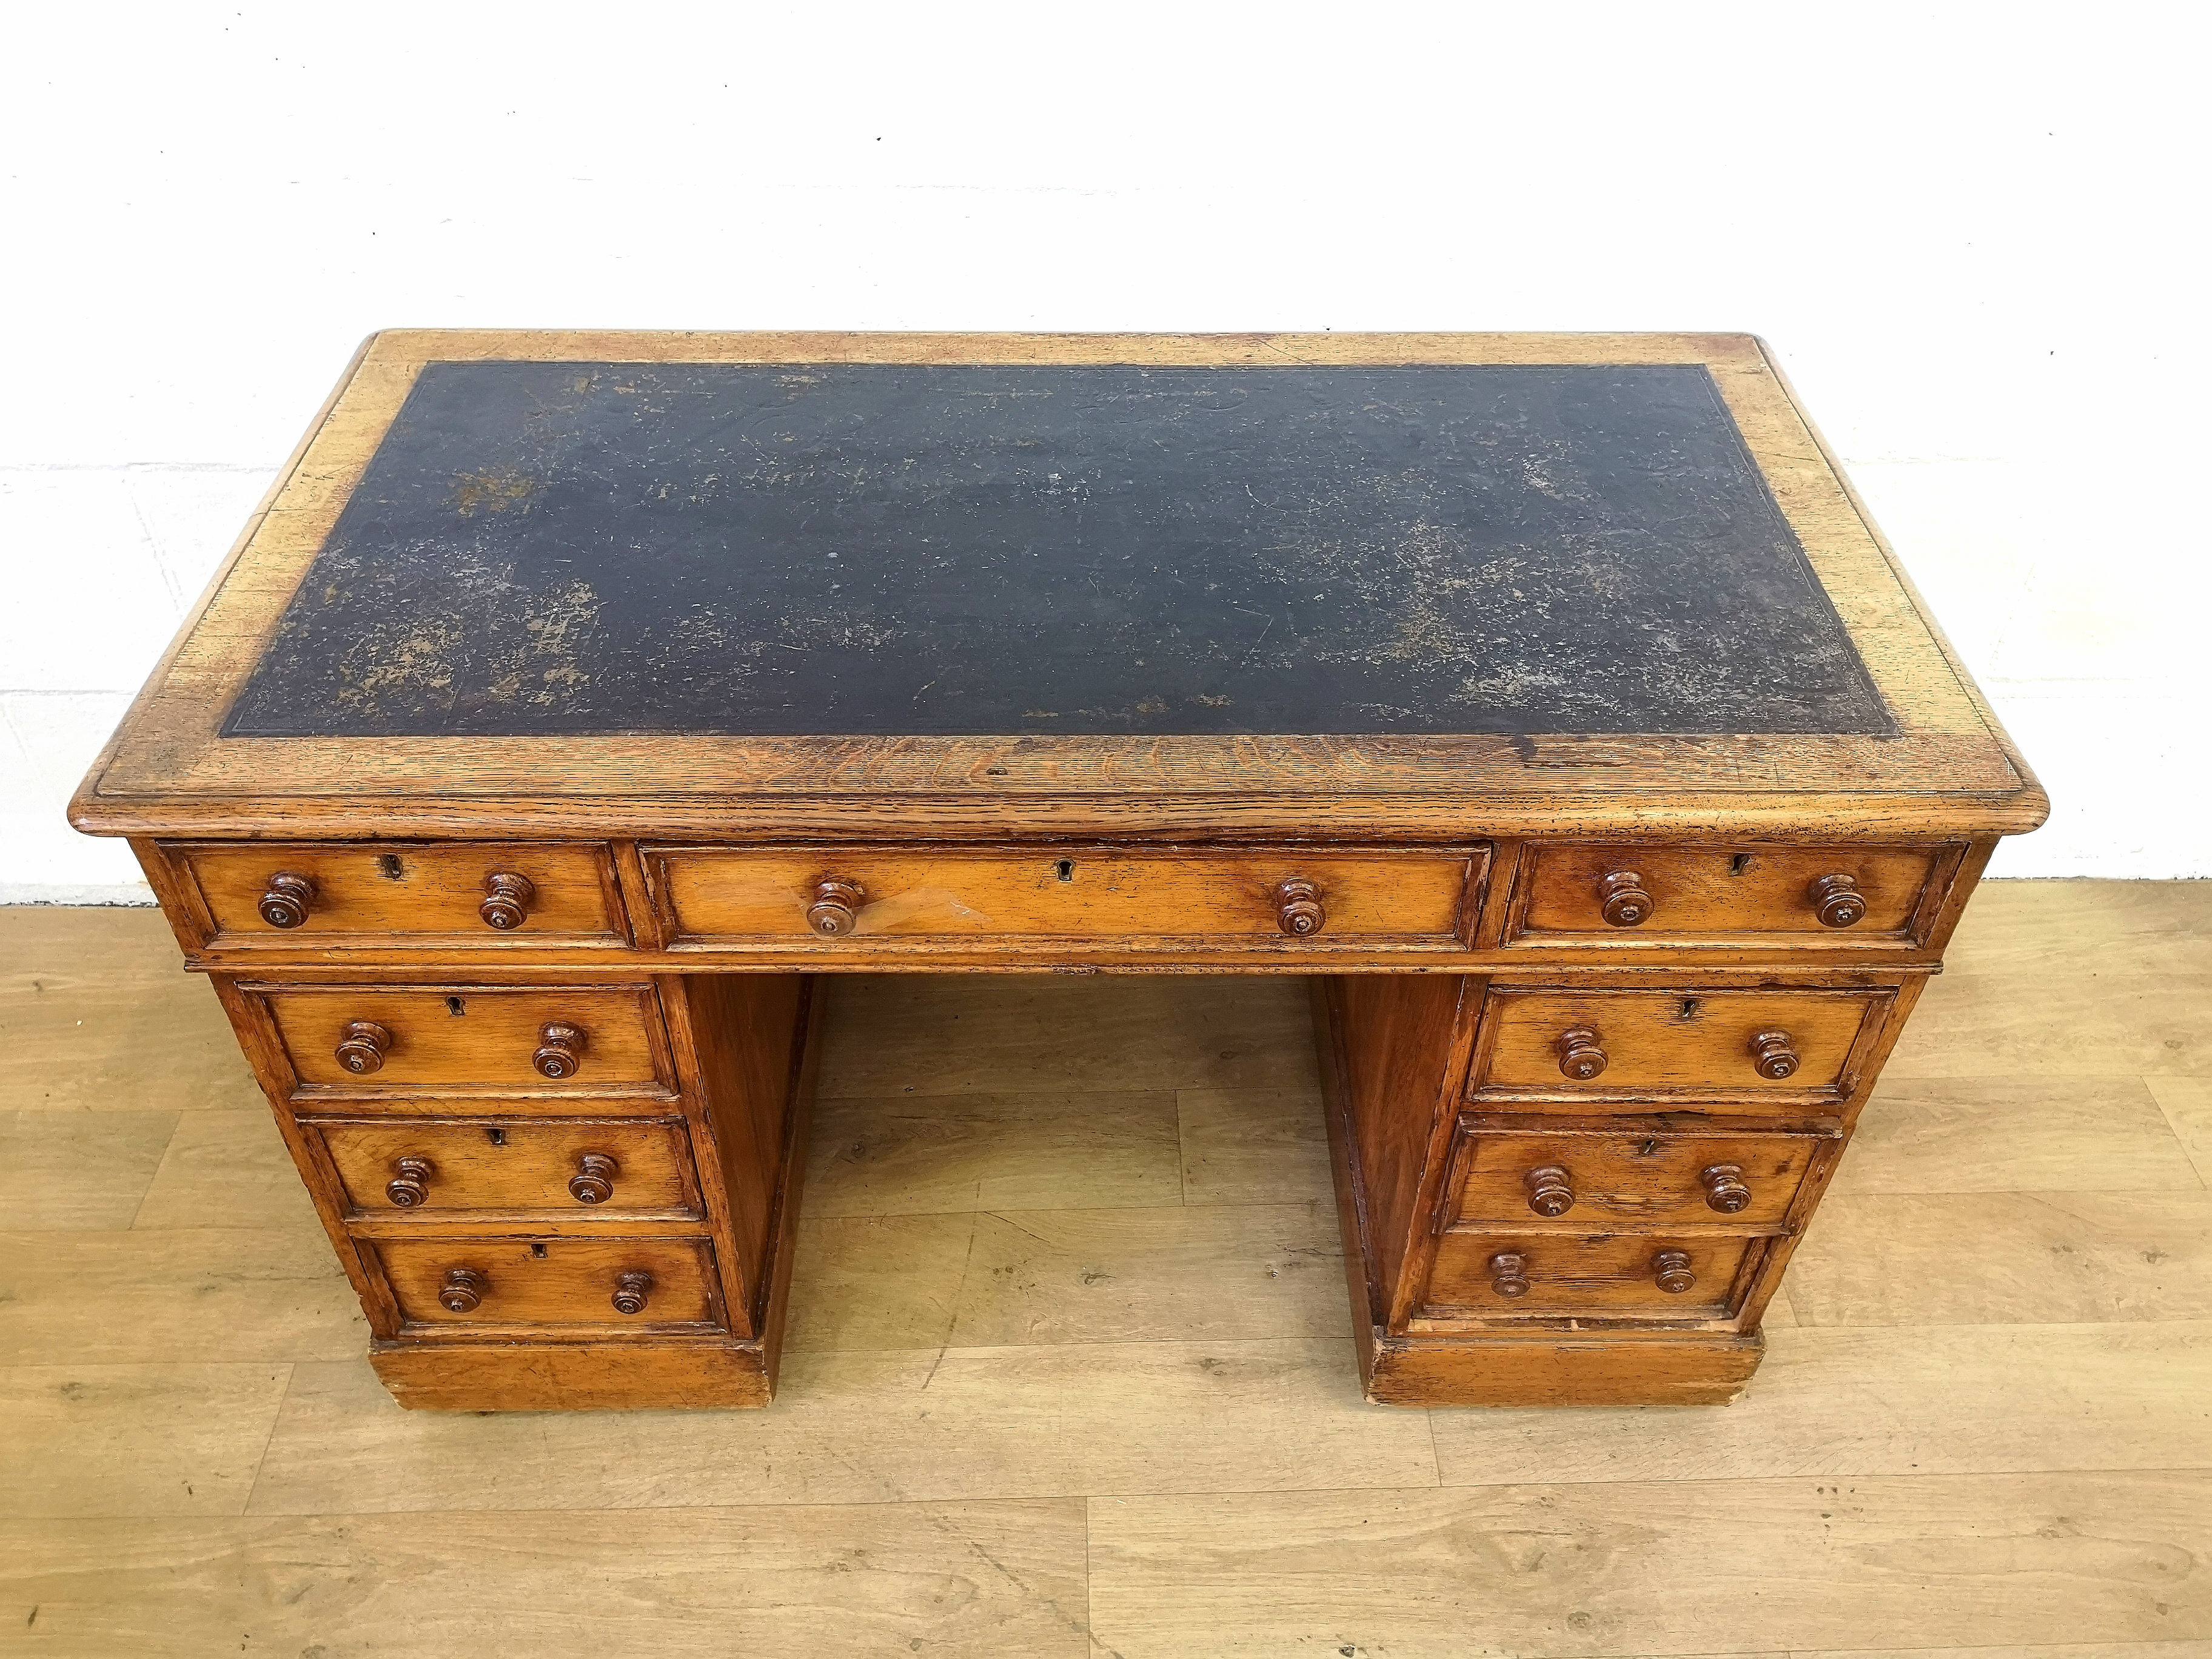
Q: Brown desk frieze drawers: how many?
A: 3